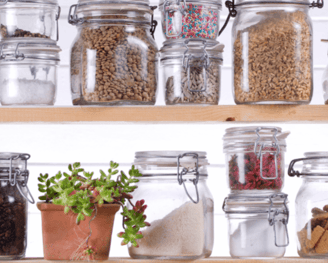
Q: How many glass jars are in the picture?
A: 11